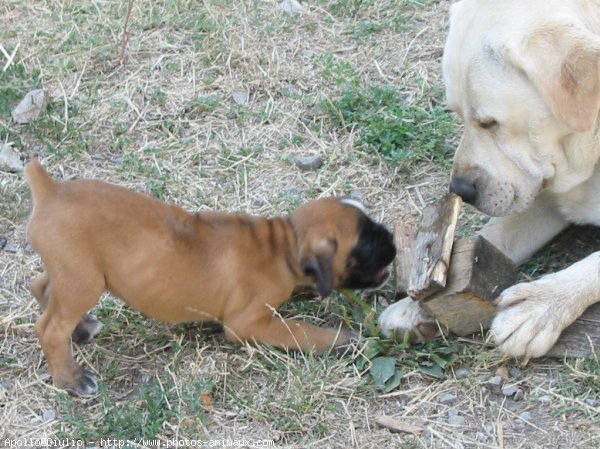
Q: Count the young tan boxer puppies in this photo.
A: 1